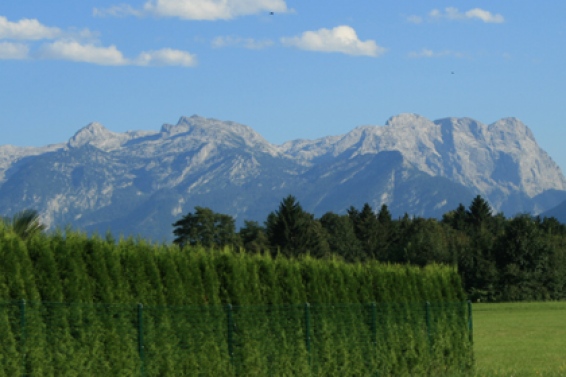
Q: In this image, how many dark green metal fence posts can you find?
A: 7